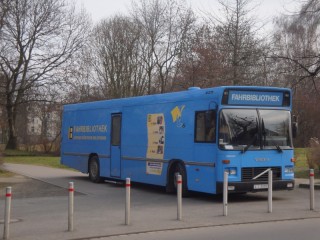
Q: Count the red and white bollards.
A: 5